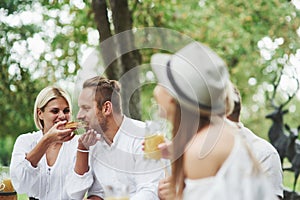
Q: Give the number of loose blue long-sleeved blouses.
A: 0